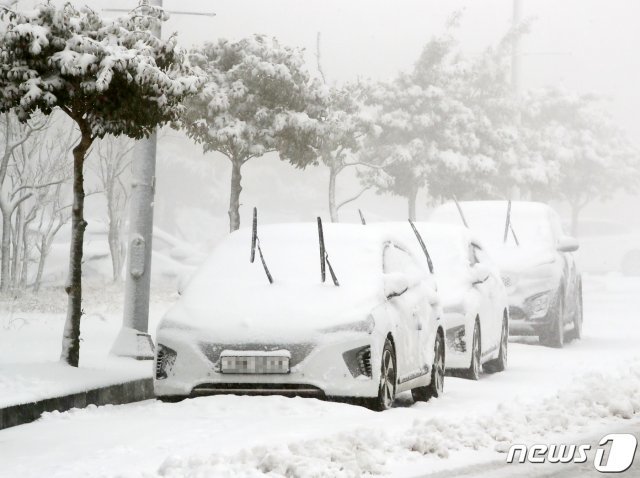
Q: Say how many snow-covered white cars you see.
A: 3